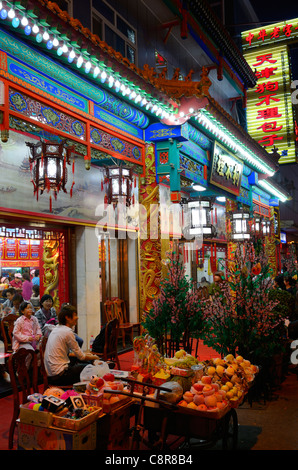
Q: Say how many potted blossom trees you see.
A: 2